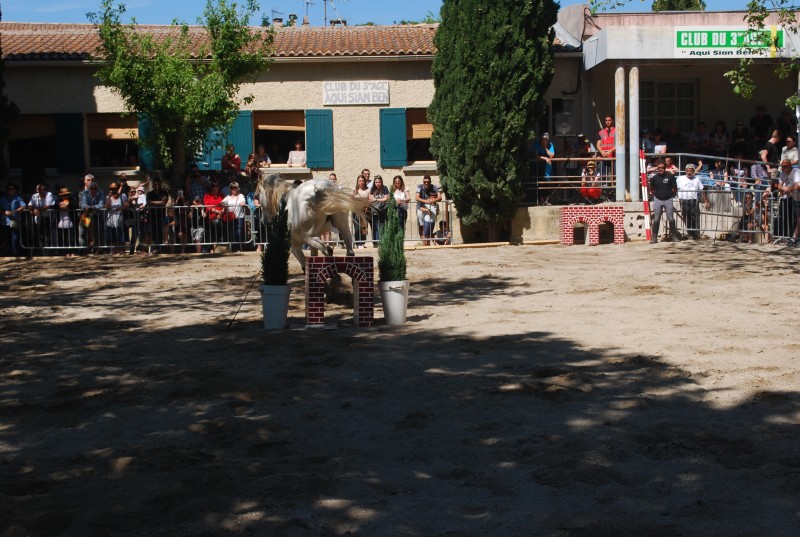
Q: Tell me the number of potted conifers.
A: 2